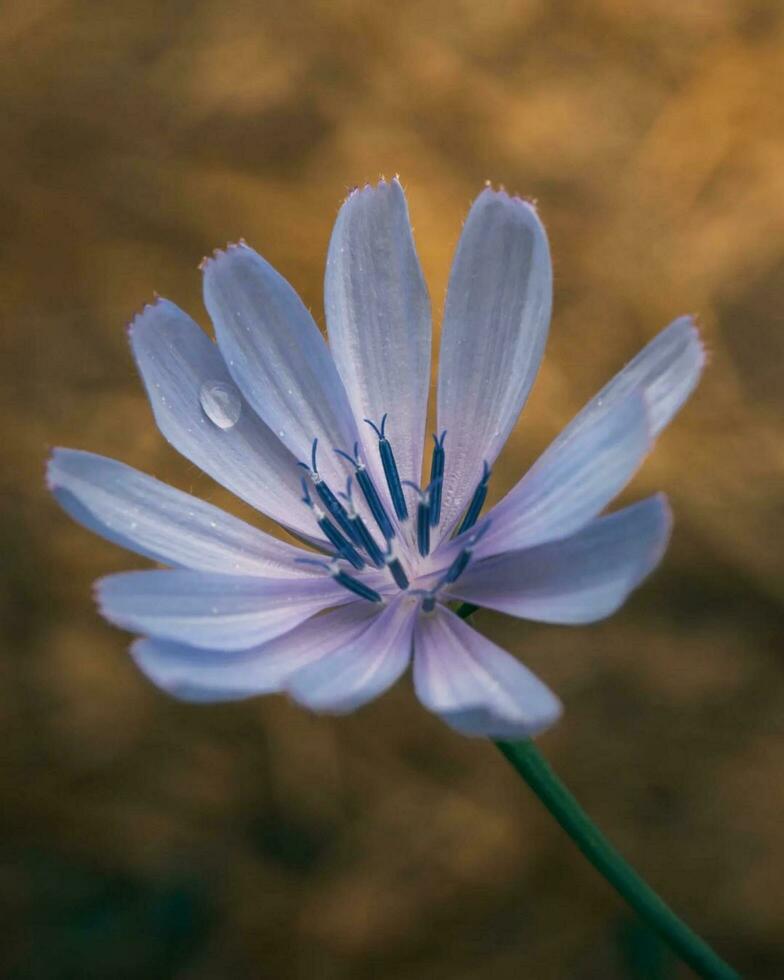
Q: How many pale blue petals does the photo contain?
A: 12